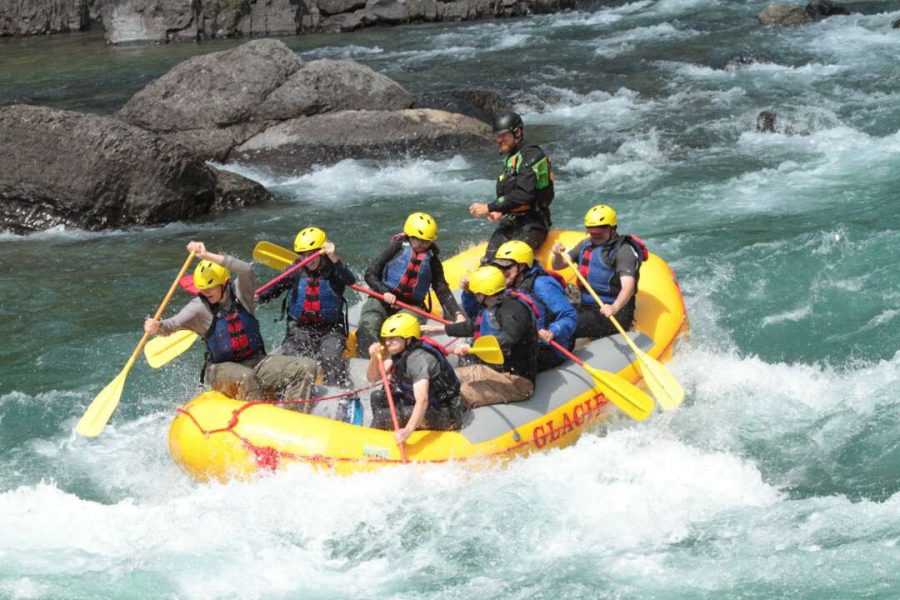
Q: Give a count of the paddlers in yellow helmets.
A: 7